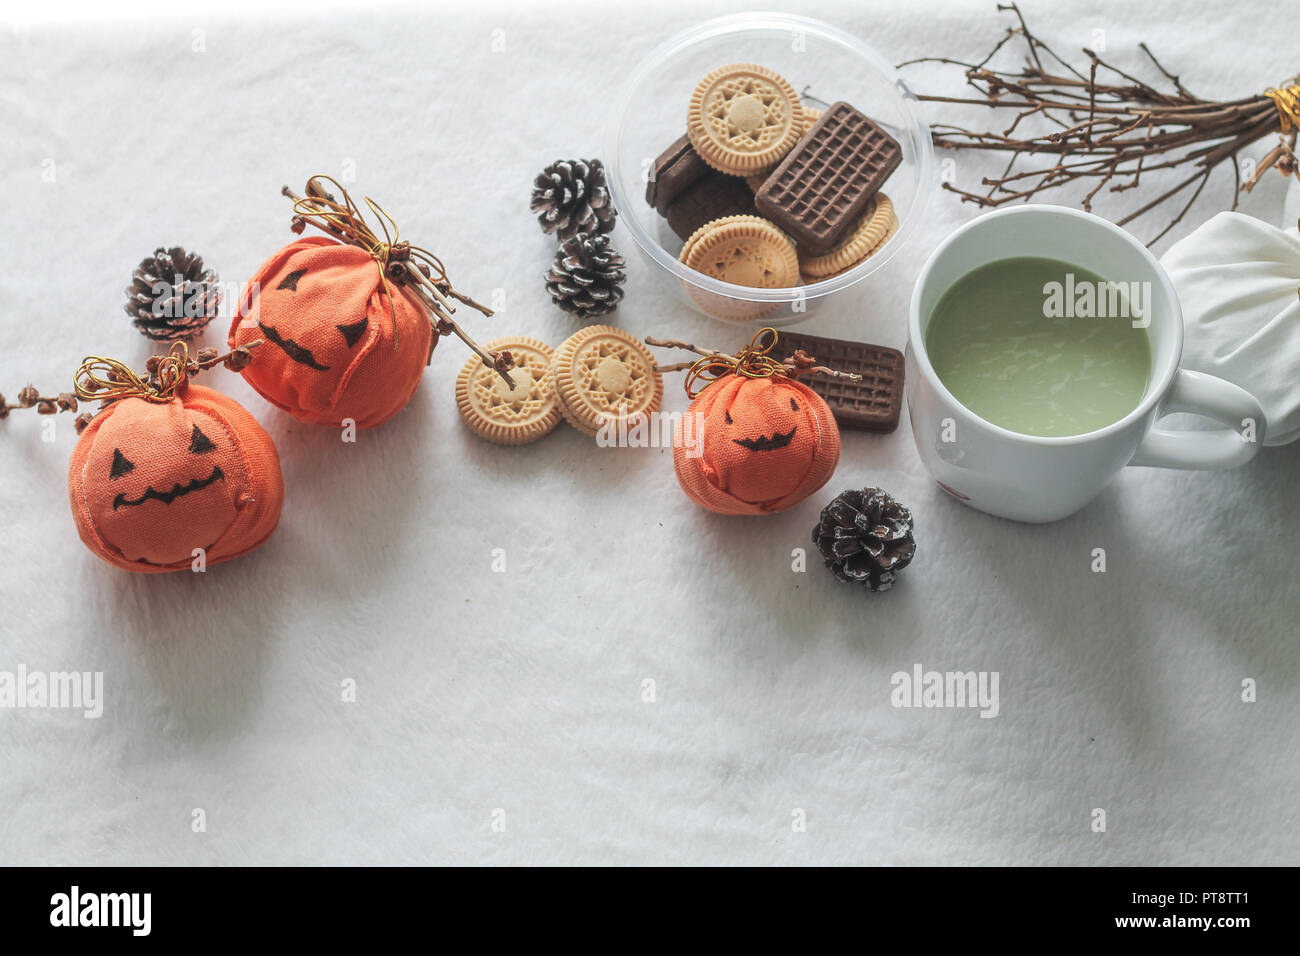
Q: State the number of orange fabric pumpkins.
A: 3